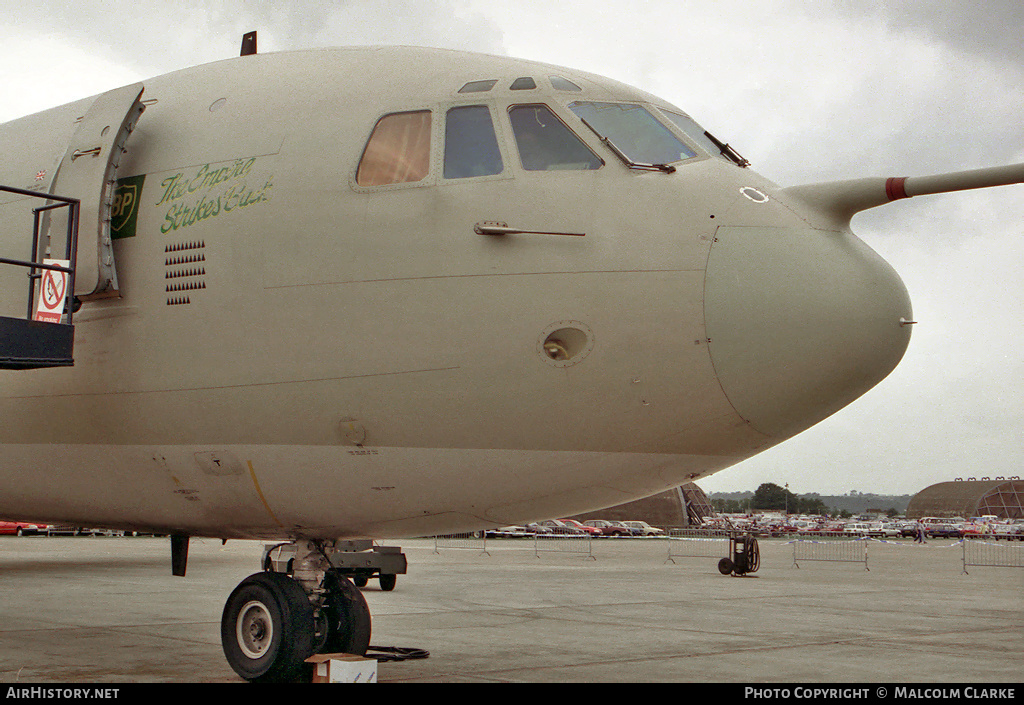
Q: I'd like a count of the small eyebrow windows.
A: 3